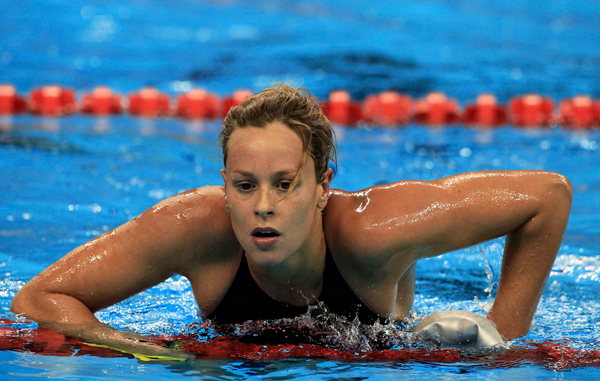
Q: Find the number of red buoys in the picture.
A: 12